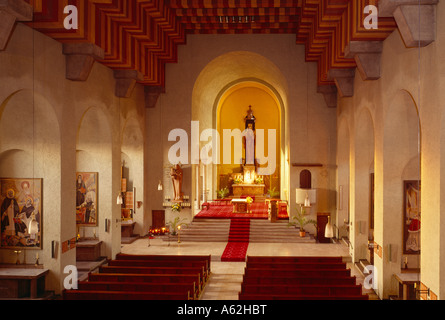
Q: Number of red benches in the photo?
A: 12